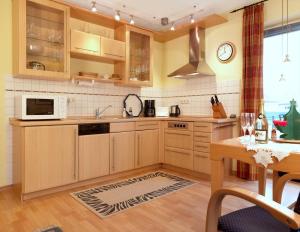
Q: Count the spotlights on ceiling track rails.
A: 5